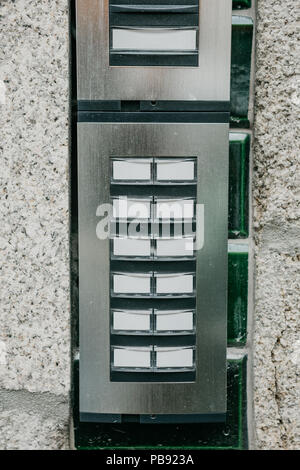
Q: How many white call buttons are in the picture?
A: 13